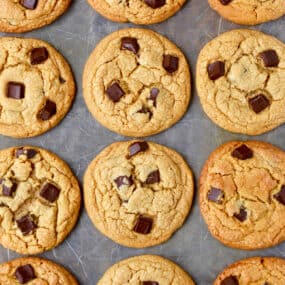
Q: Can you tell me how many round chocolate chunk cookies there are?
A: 12